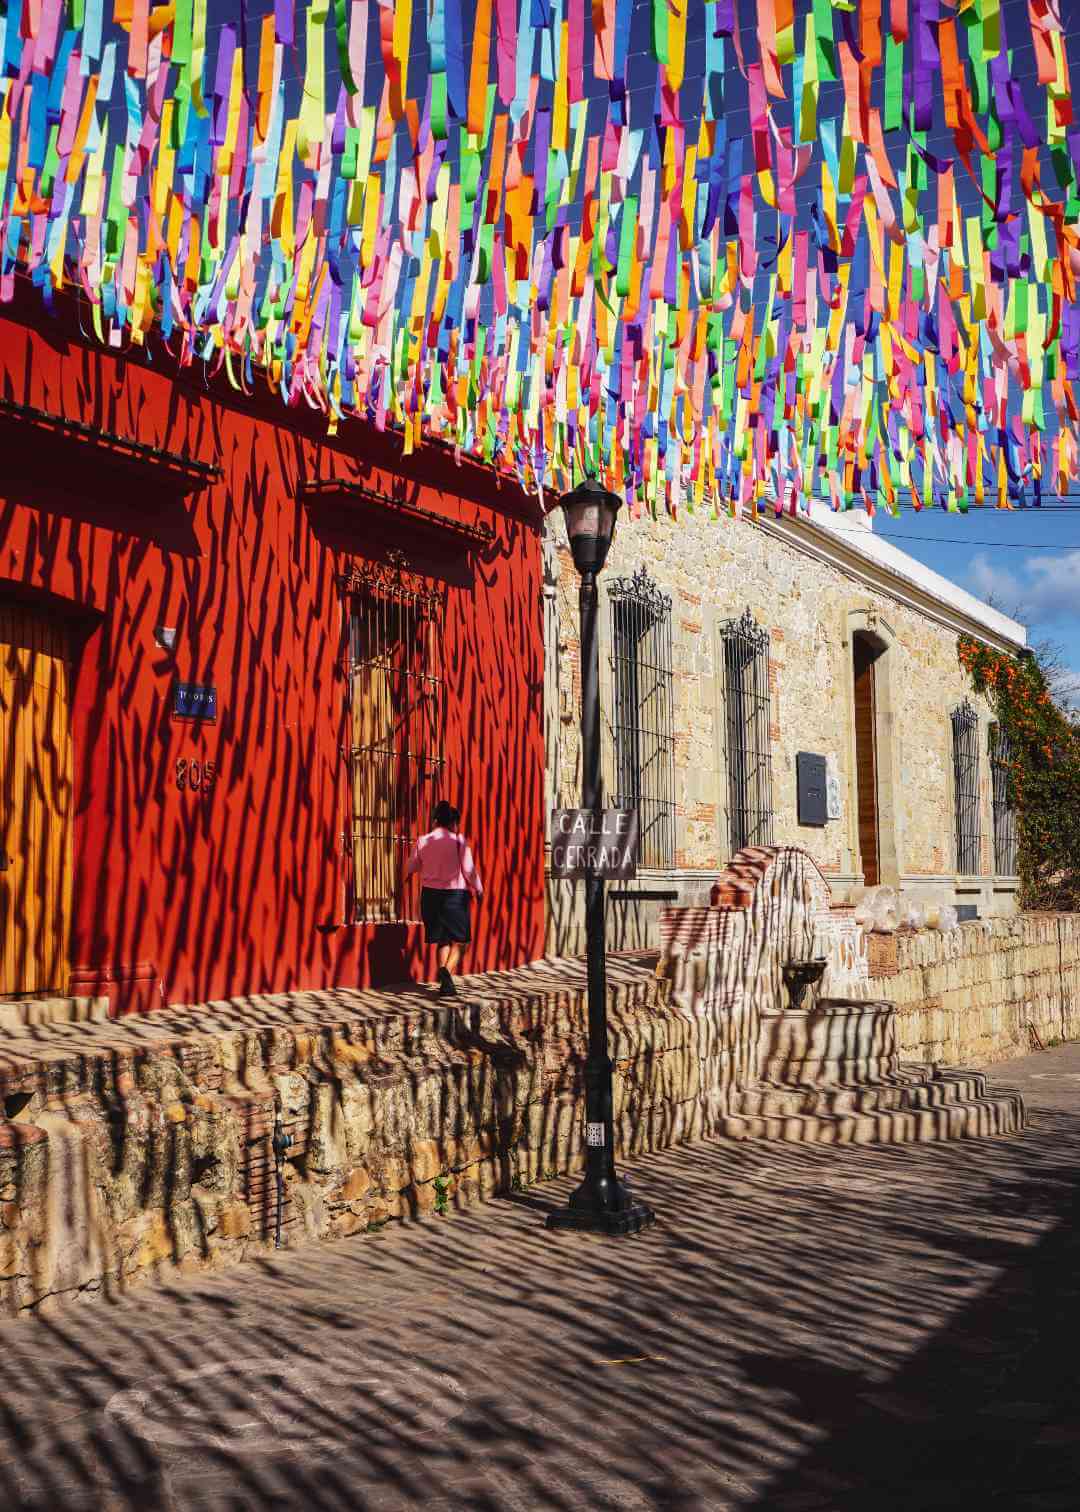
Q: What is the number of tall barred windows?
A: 5